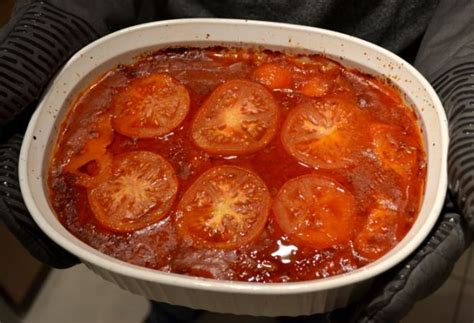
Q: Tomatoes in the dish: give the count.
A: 6